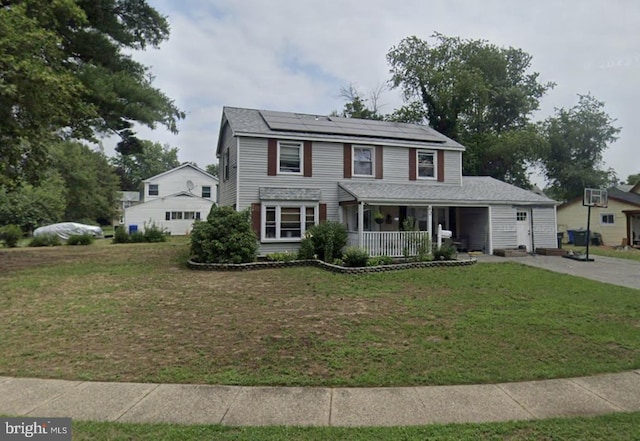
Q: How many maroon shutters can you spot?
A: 8